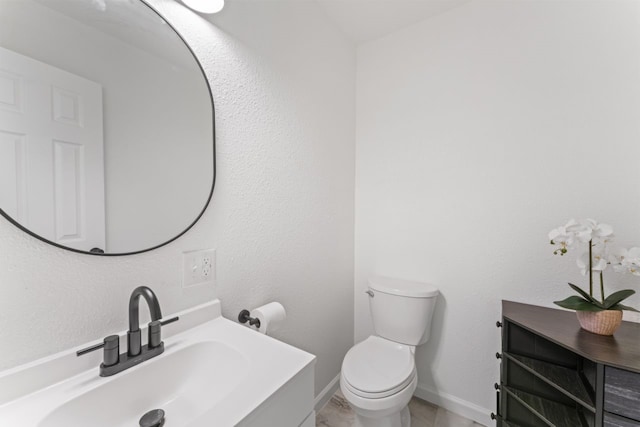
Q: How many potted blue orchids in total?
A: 0